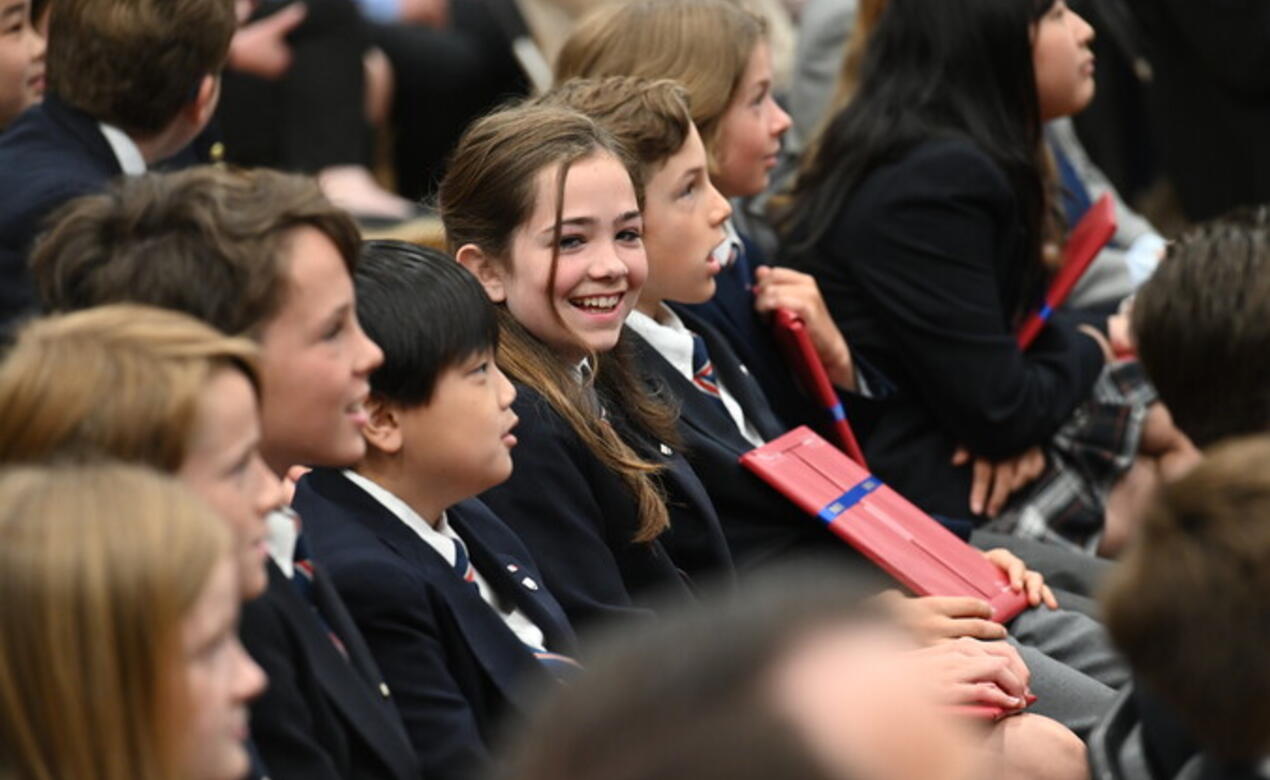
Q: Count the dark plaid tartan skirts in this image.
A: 1